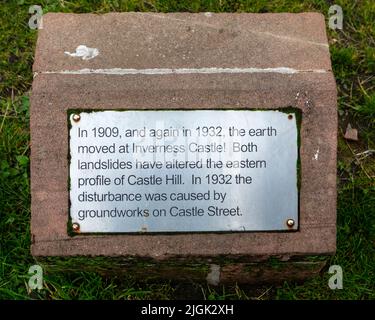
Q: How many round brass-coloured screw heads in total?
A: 3